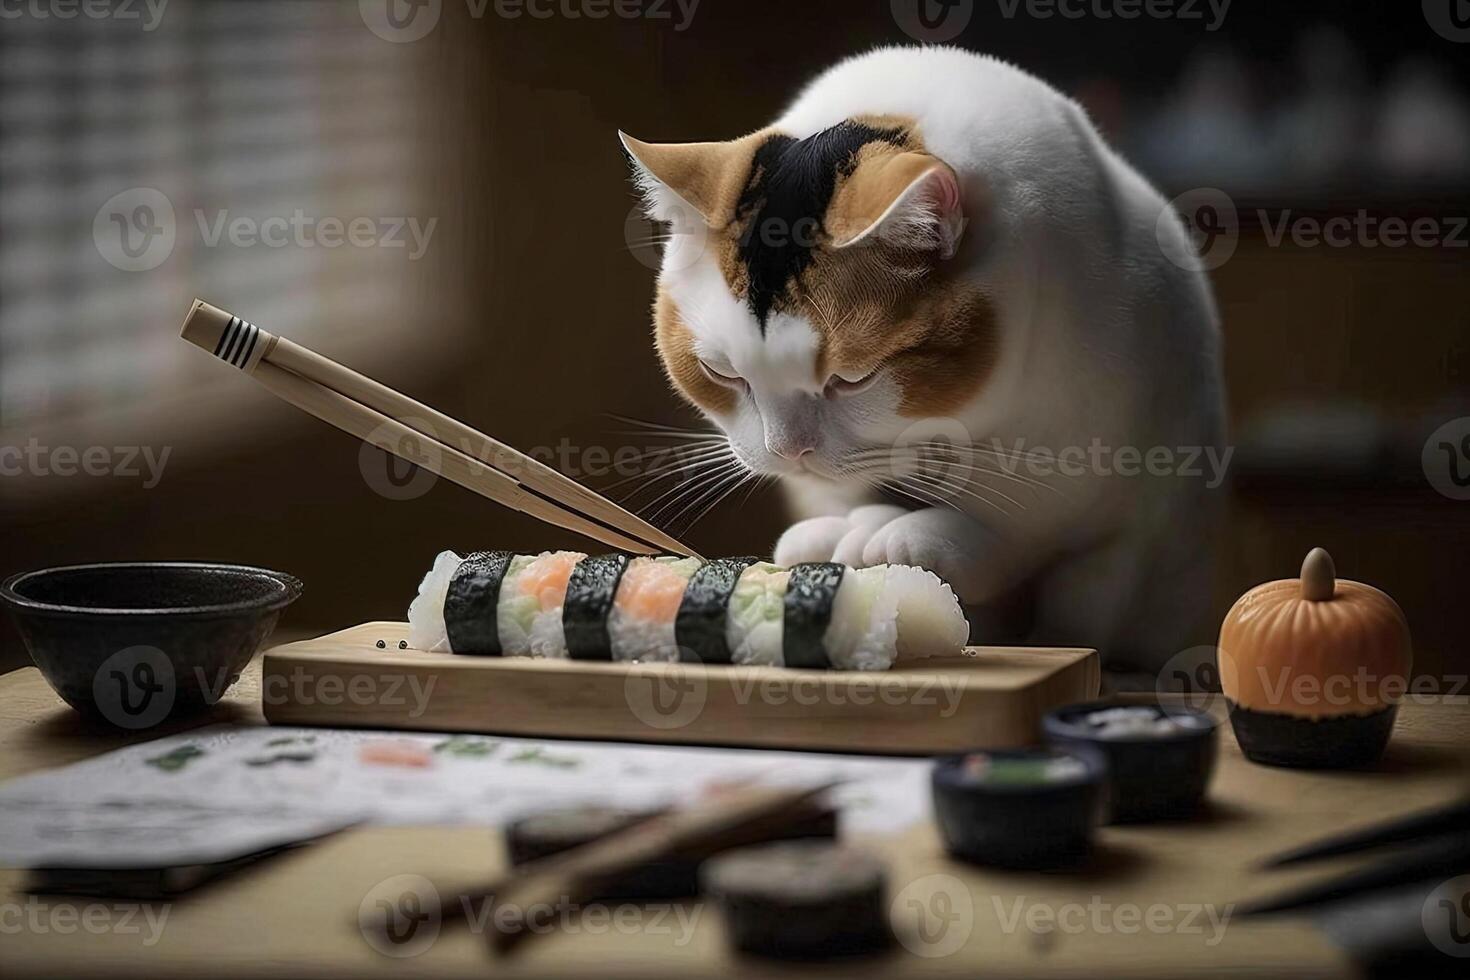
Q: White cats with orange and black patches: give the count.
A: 1